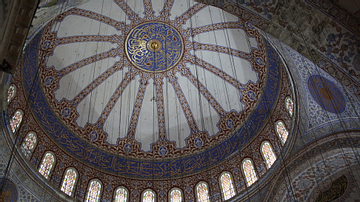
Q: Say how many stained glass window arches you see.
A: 15